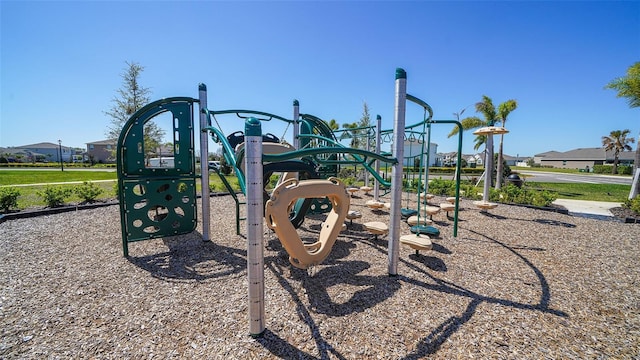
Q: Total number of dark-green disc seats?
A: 2